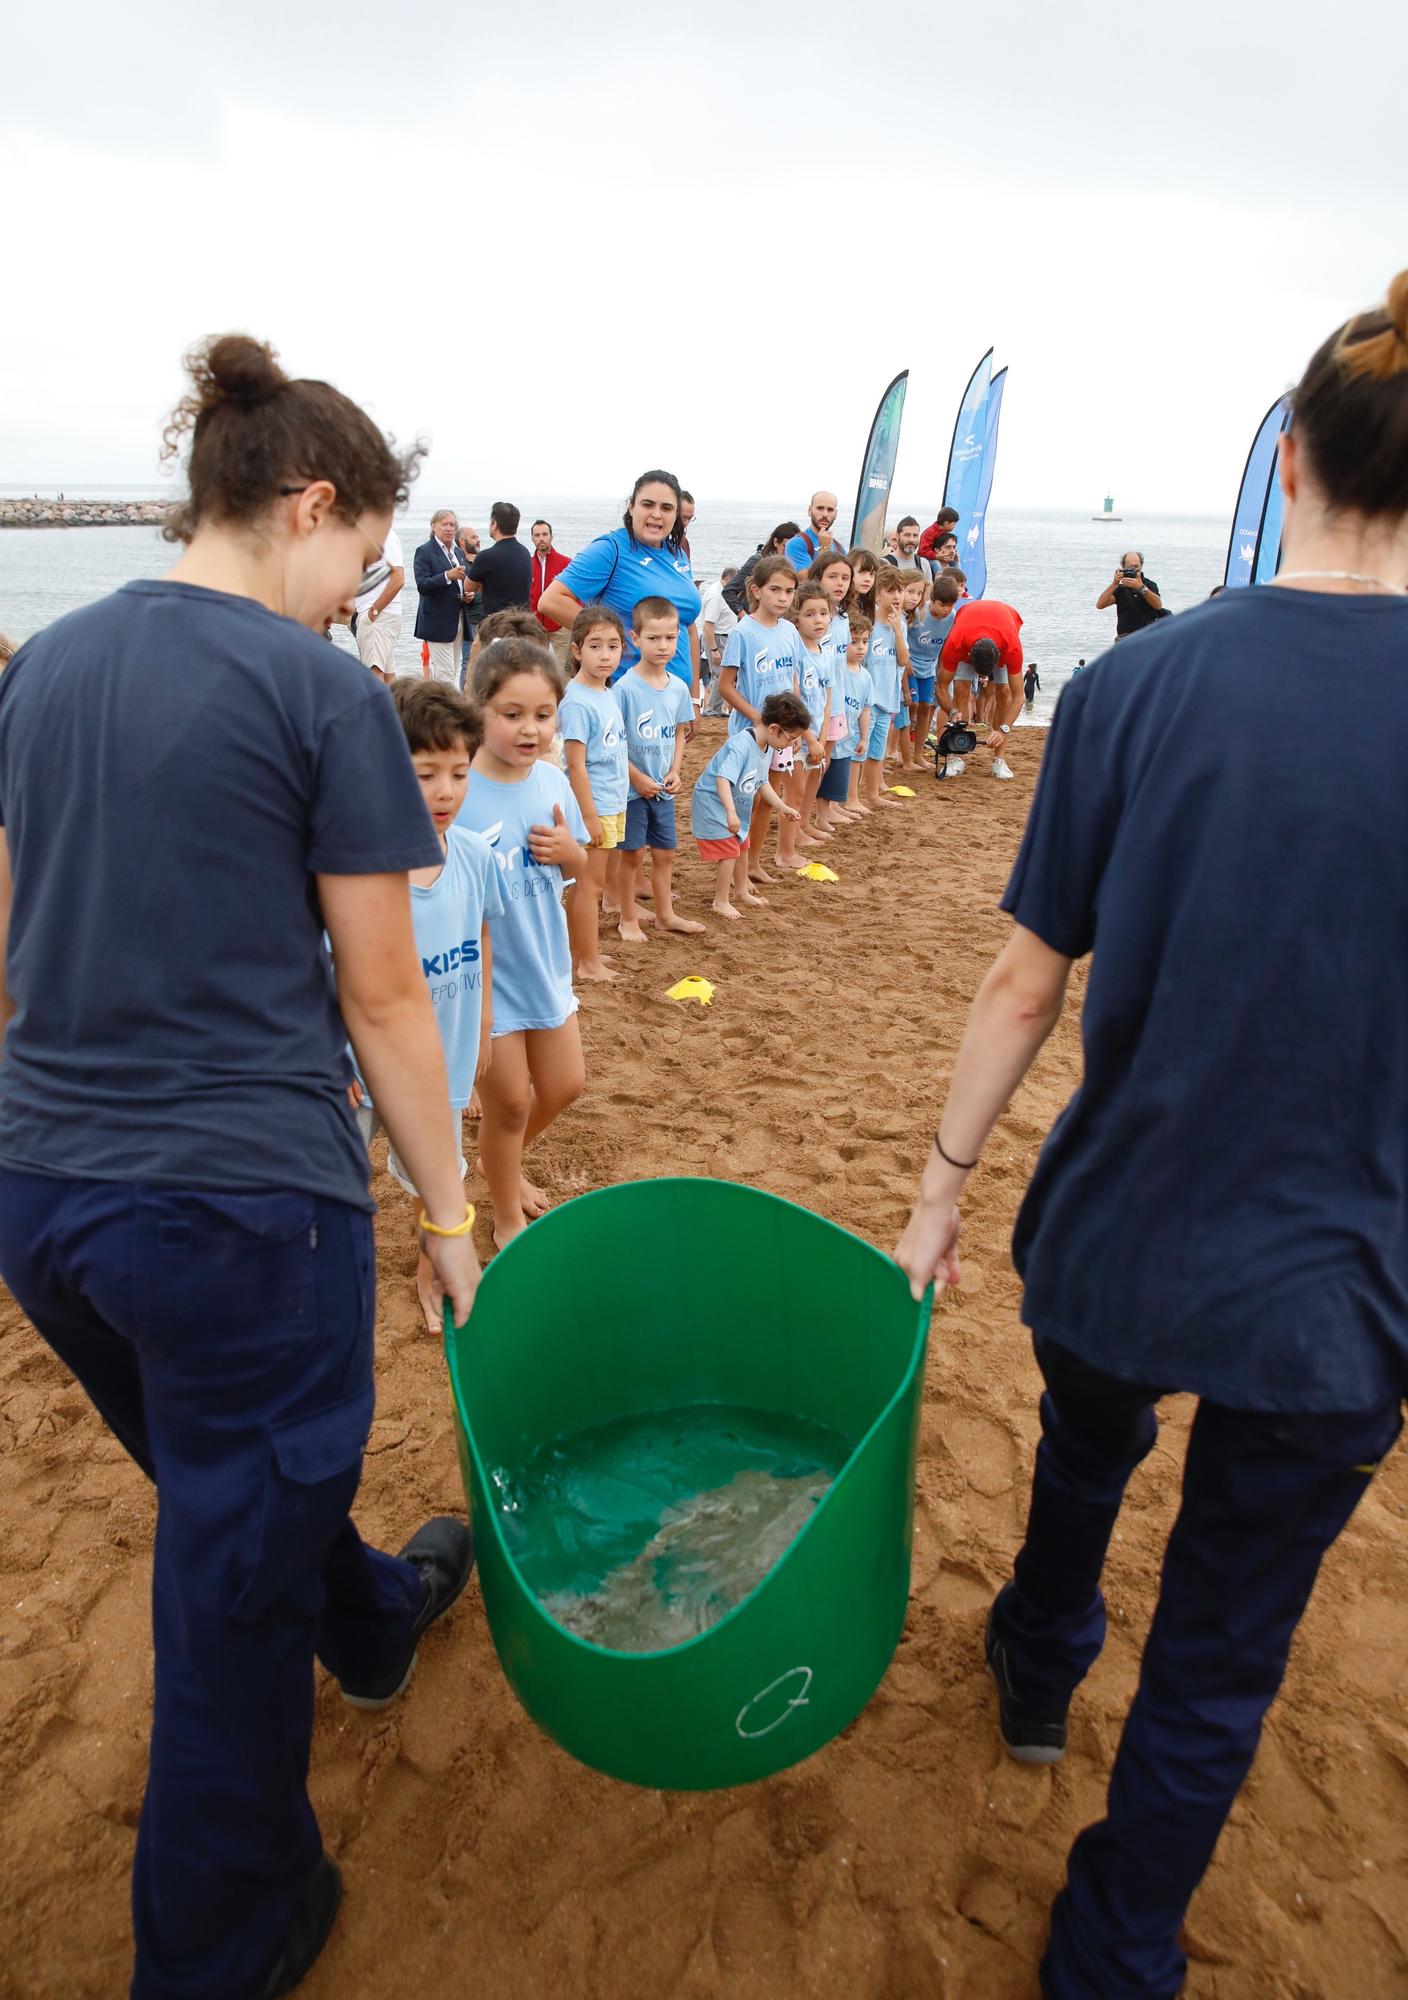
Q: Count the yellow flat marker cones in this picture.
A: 3